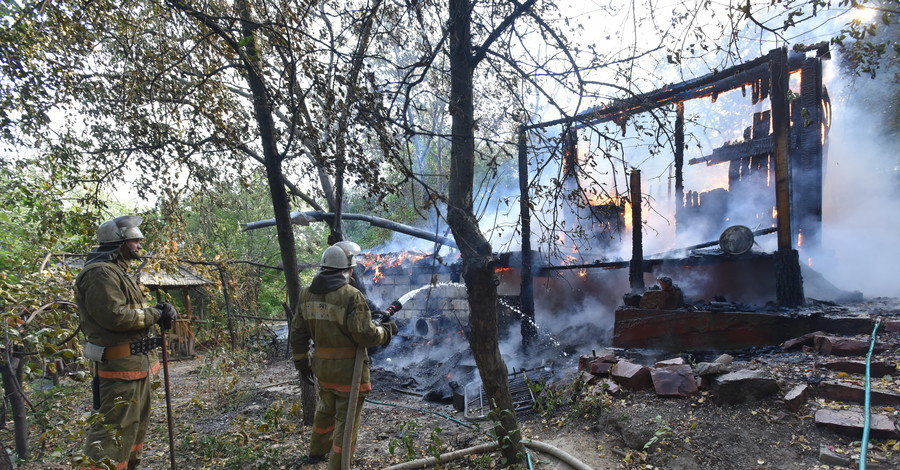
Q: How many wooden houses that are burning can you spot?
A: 1